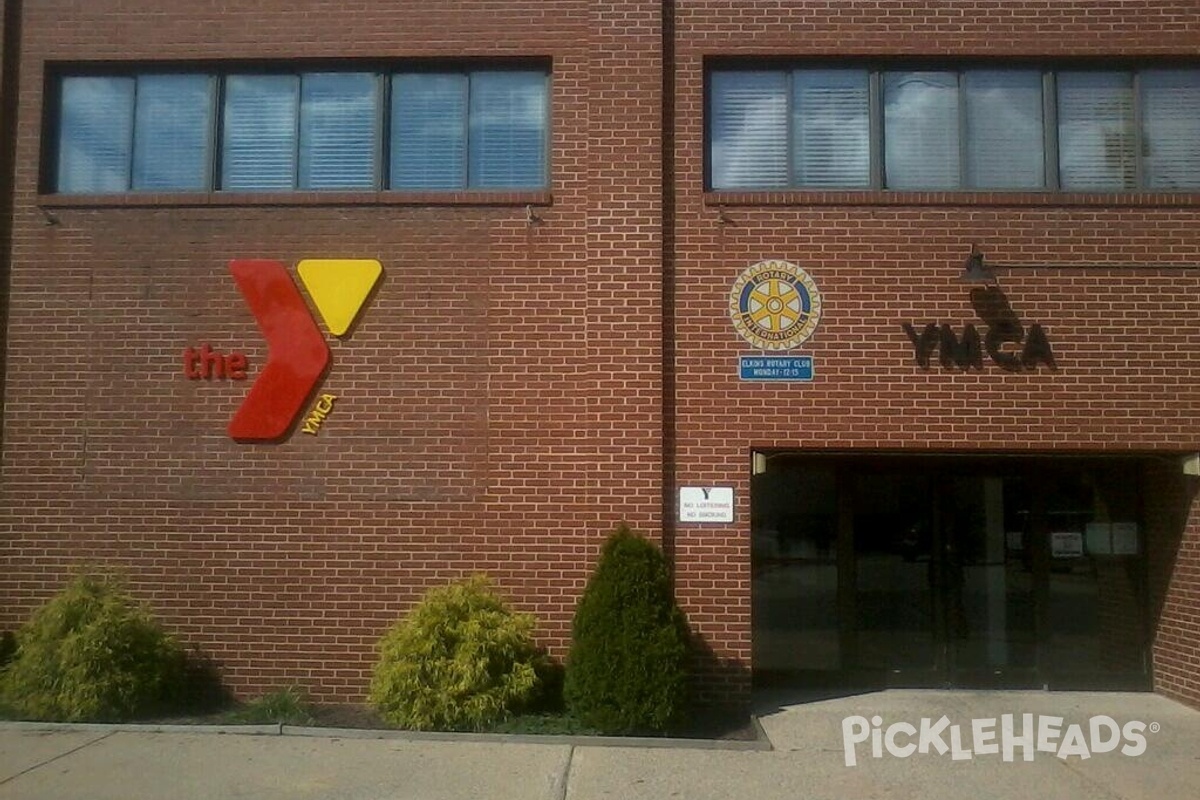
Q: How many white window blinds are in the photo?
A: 12